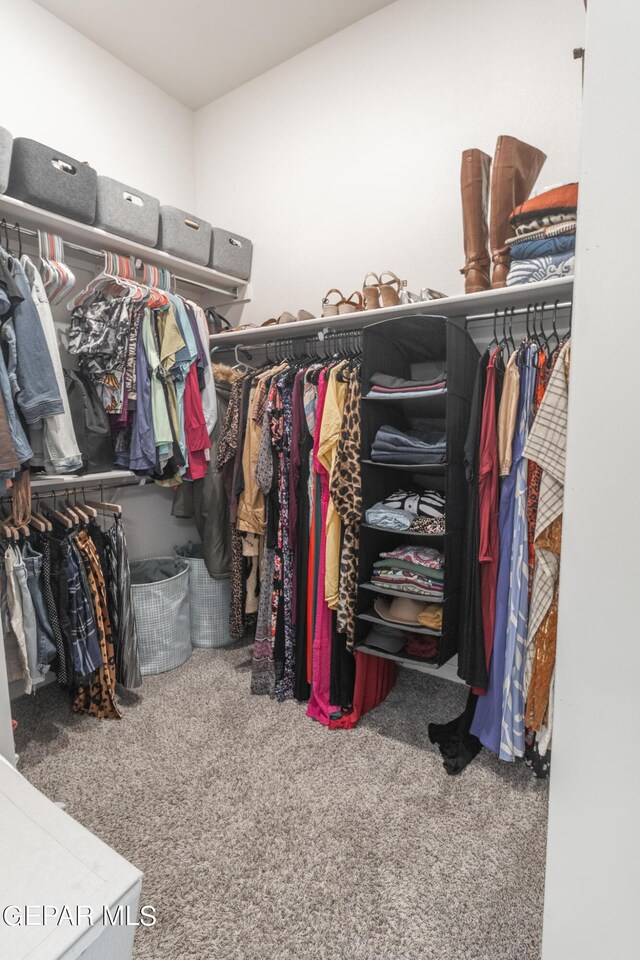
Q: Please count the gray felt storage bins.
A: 5